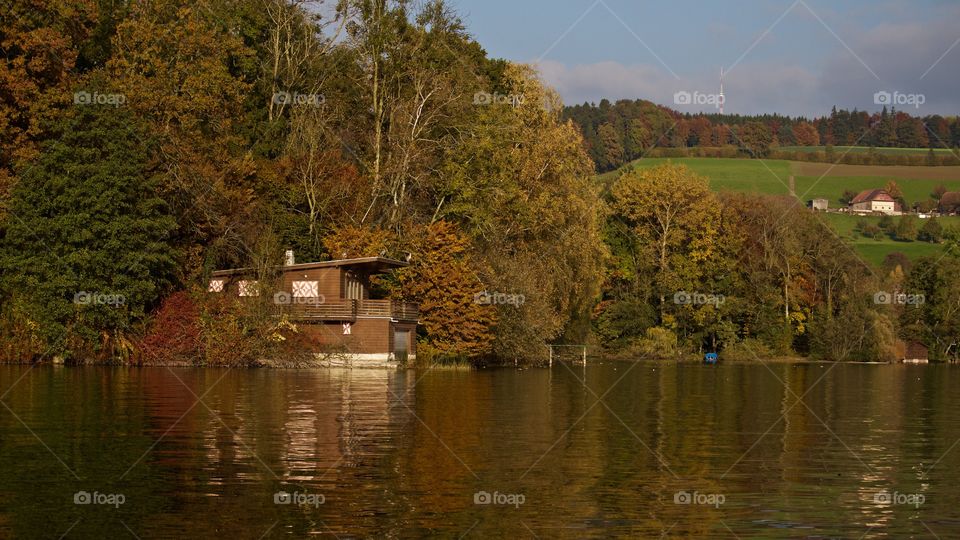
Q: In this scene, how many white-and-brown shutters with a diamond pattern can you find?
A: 4